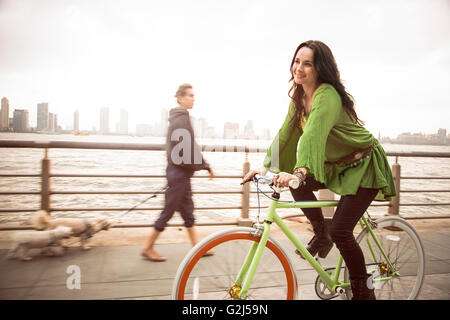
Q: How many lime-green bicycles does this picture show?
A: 1